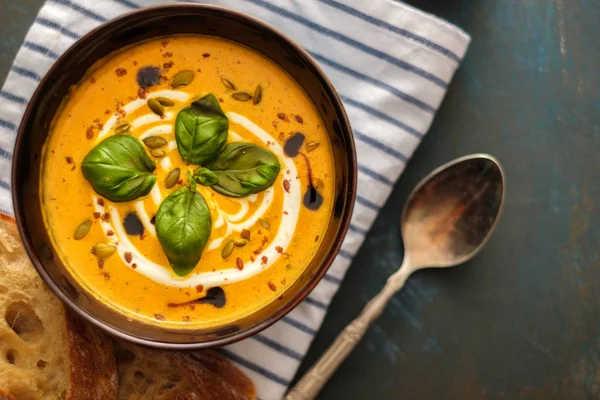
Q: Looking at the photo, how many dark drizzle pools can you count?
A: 5